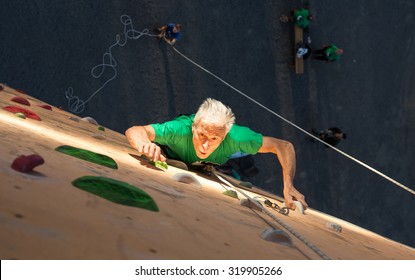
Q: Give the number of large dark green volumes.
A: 2